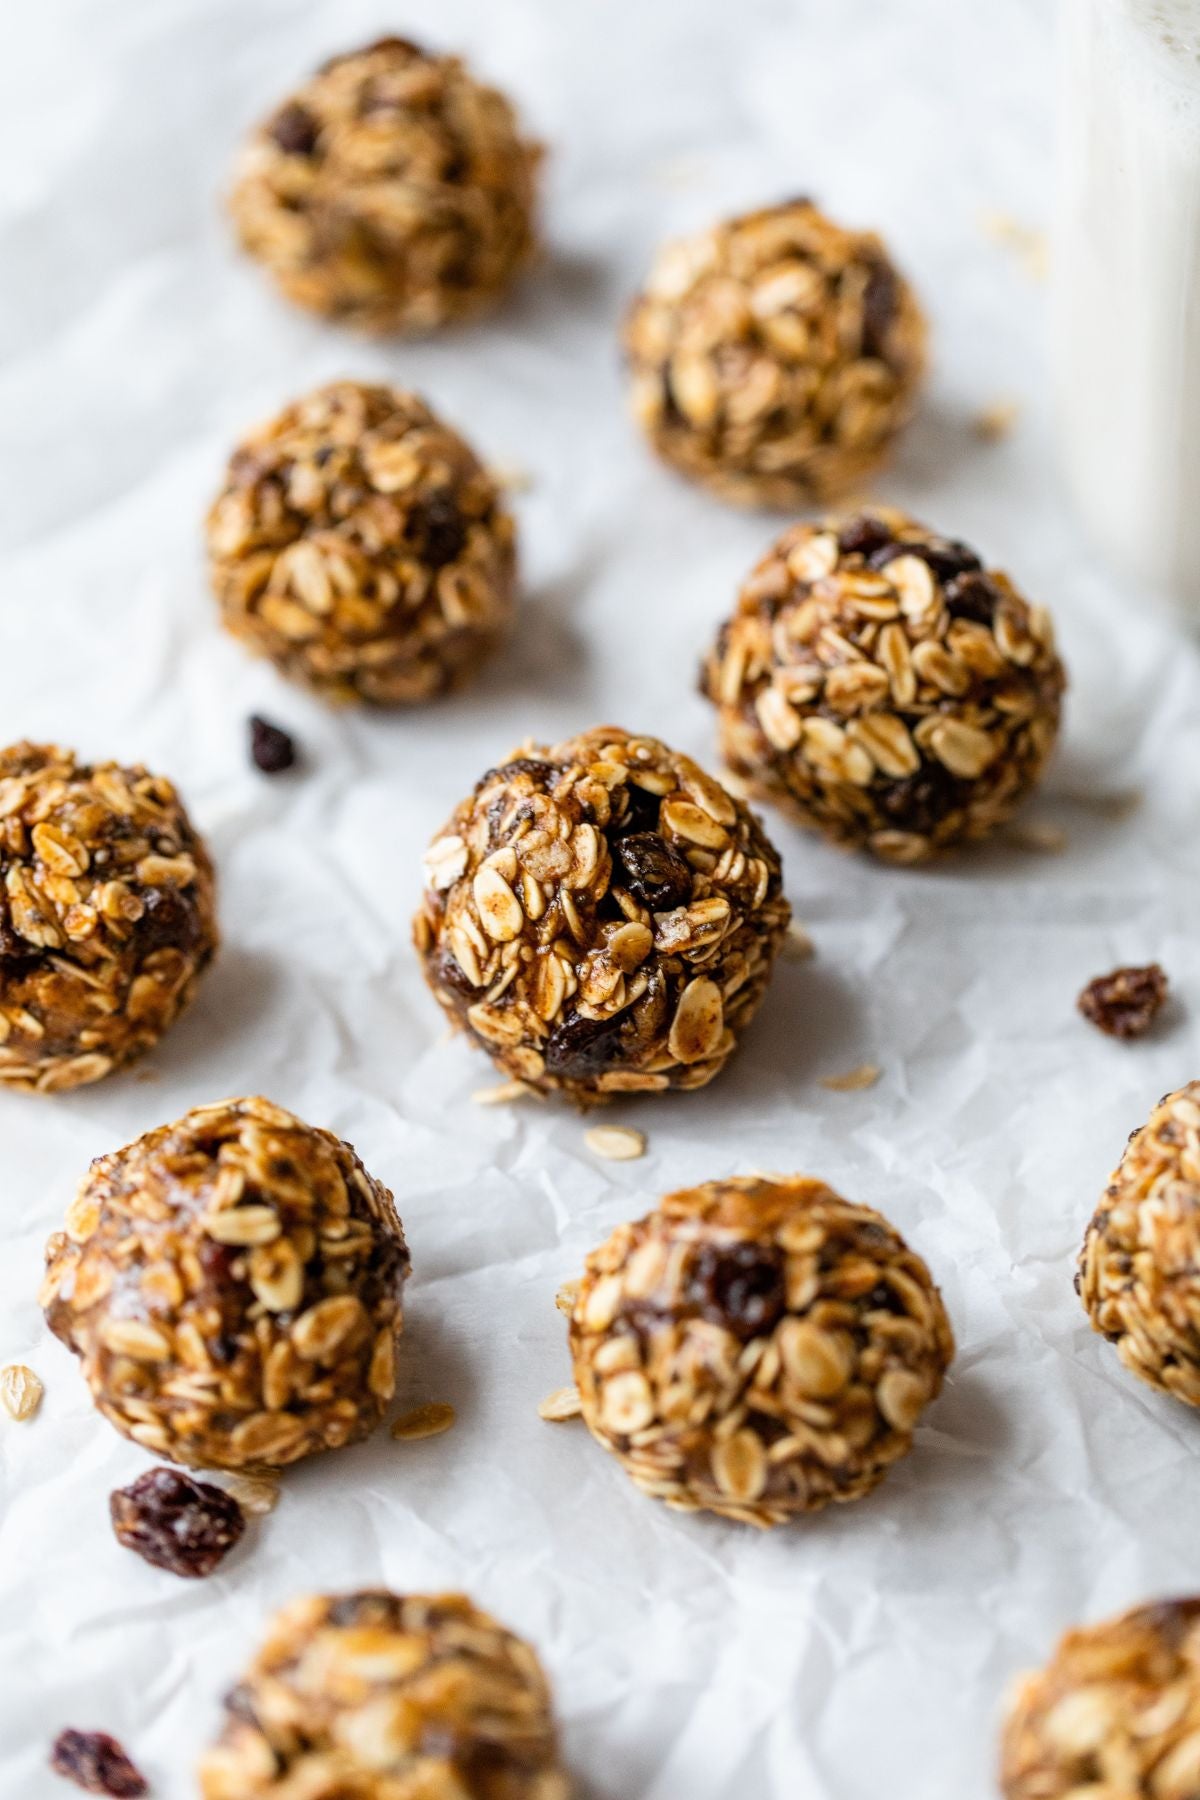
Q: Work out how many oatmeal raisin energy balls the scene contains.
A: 11